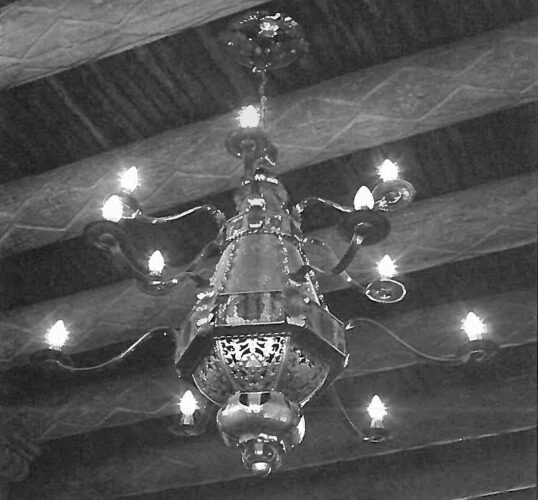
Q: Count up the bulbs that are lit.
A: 11